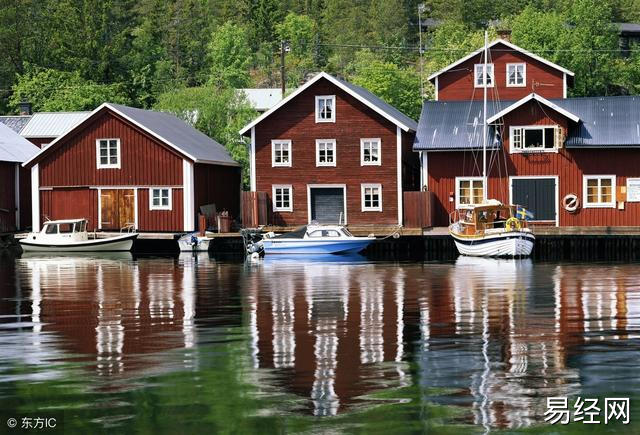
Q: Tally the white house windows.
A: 13